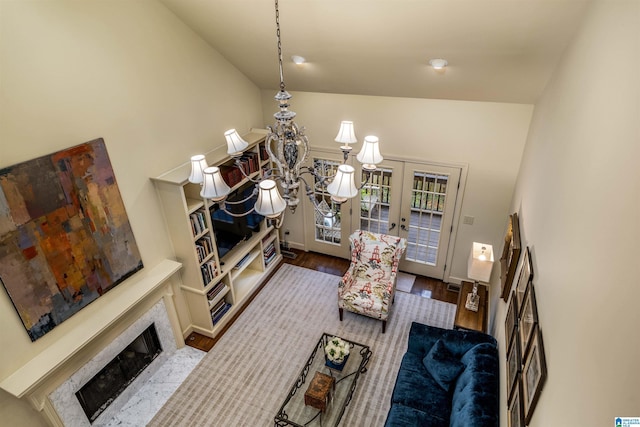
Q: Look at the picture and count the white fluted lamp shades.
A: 7